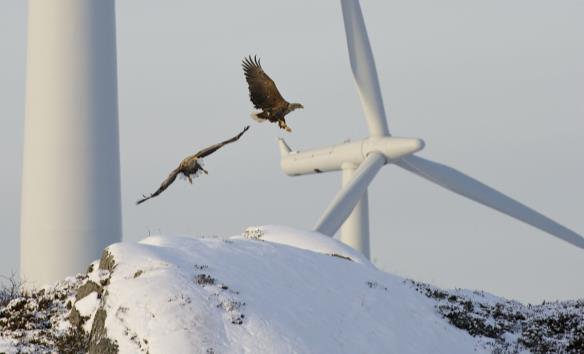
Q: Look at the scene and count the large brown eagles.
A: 2